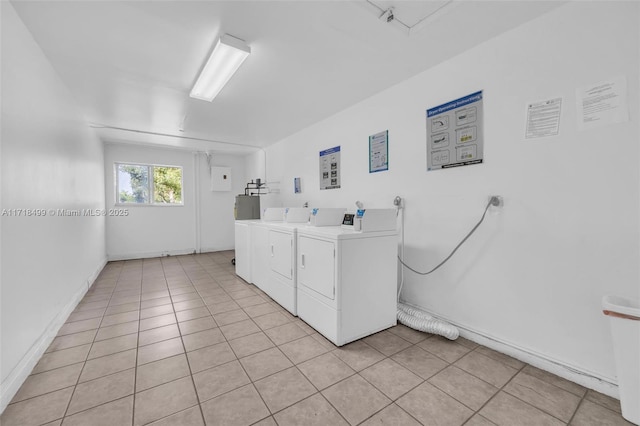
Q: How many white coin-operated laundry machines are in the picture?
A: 4